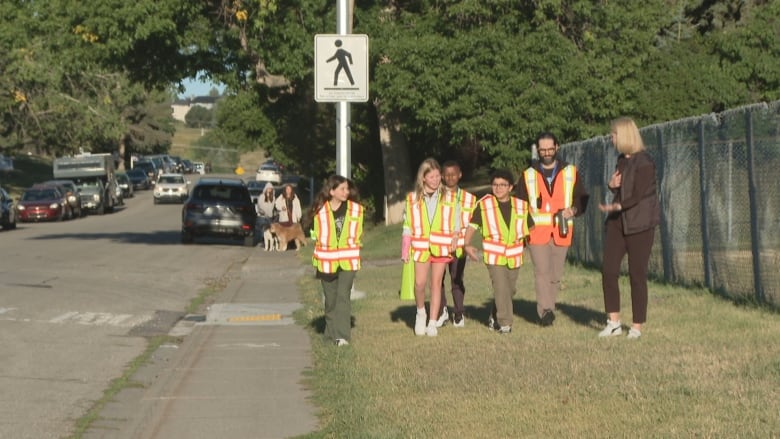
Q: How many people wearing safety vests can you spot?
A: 5